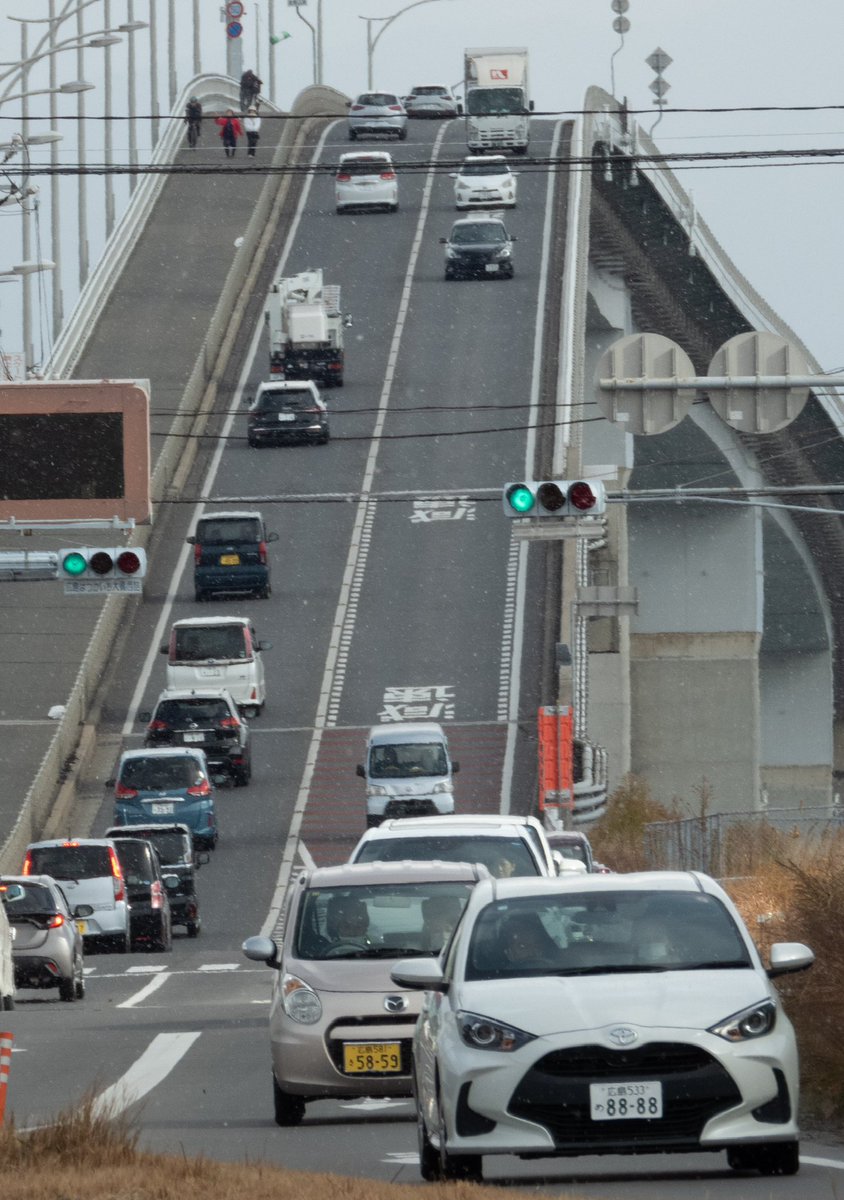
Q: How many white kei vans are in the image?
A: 1